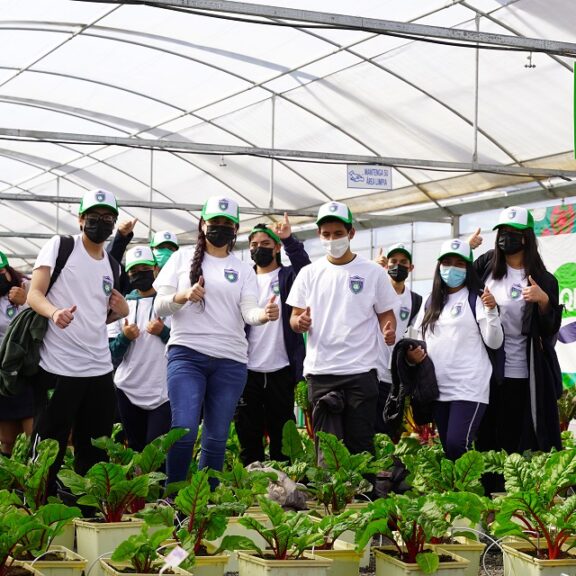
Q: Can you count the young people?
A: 10